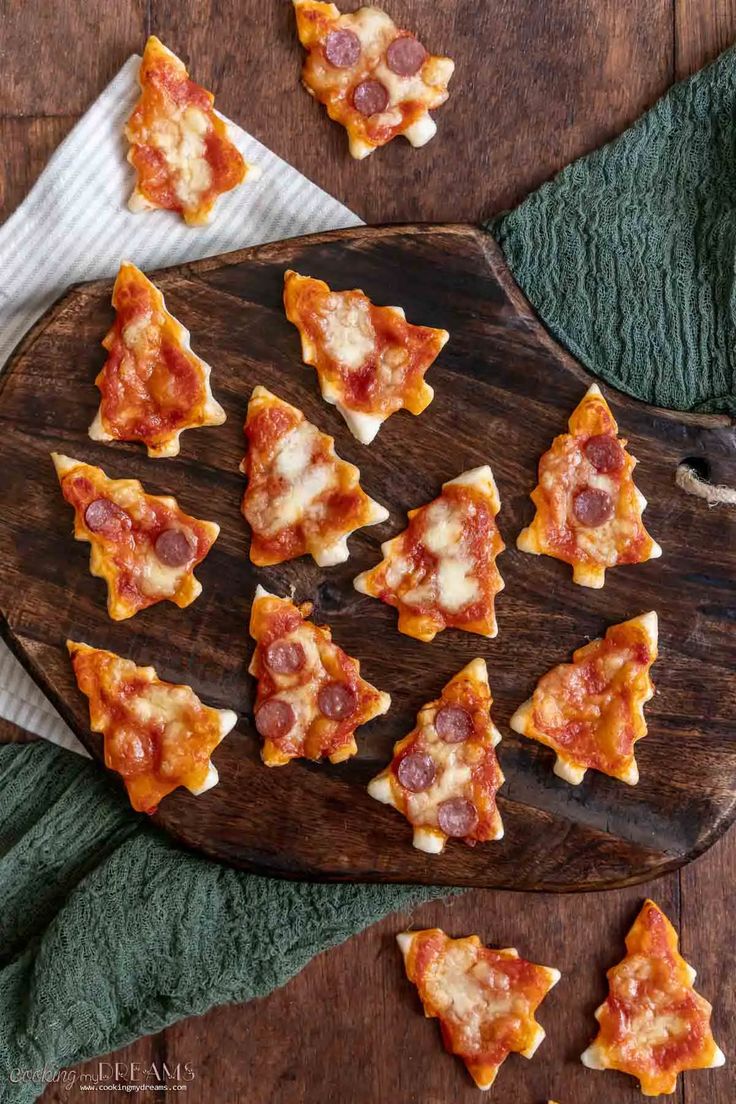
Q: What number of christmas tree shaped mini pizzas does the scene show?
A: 14